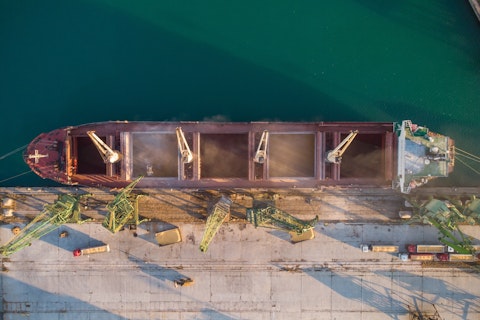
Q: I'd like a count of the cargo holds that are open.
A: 5